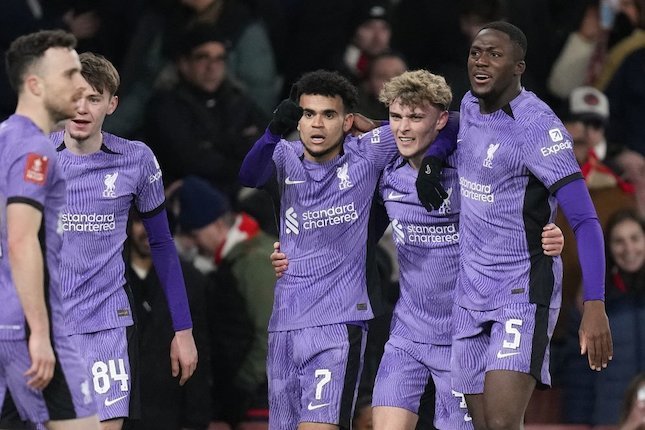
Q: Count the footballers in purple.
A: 5